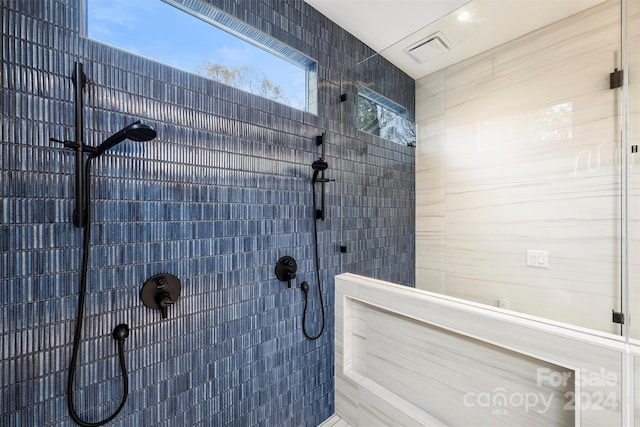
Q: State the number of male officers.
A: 0